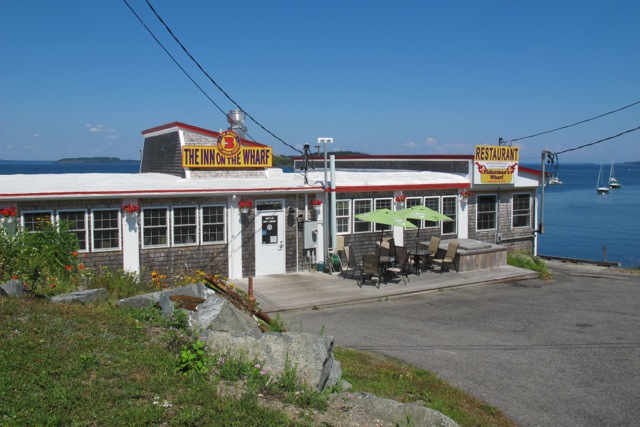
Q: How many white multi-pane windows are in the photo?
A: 14